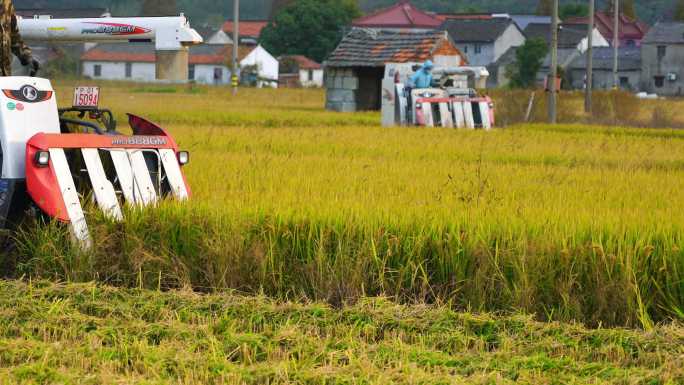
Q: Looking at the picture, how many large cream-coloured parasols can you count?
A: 0